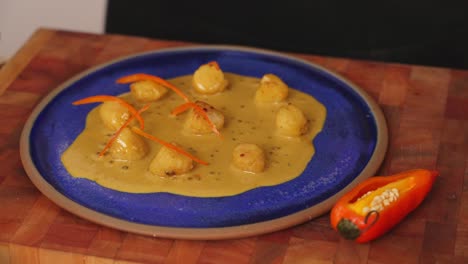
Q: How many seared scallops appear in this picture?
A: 9